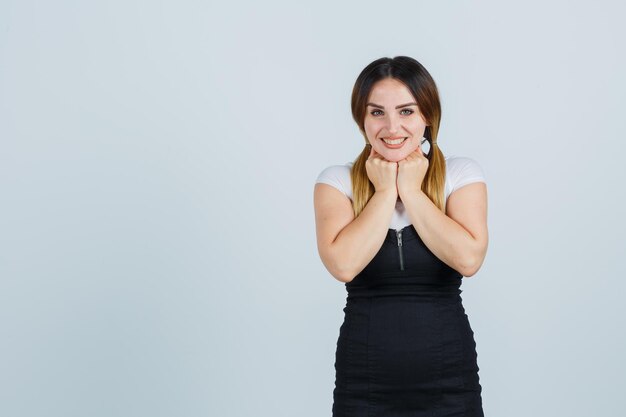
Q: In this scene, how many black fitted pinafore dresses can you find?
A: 1